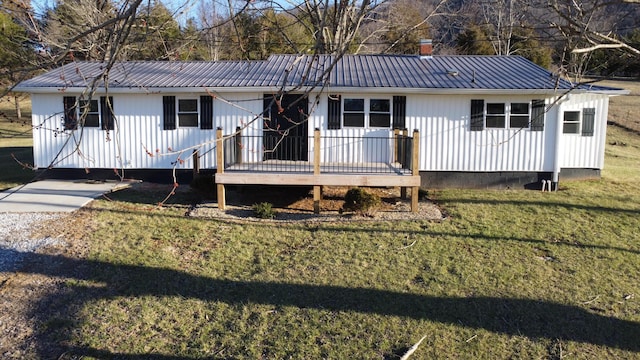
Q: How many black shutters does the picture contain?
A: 9